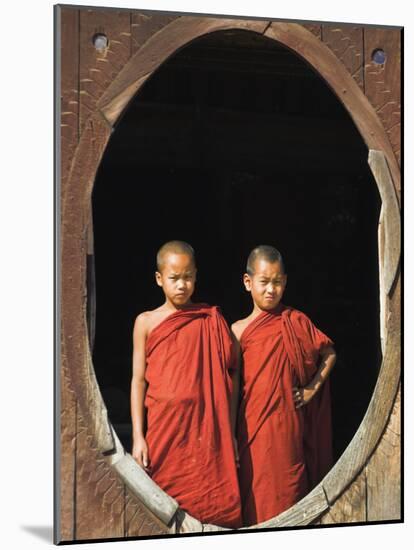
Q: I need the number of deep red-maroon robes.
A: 2